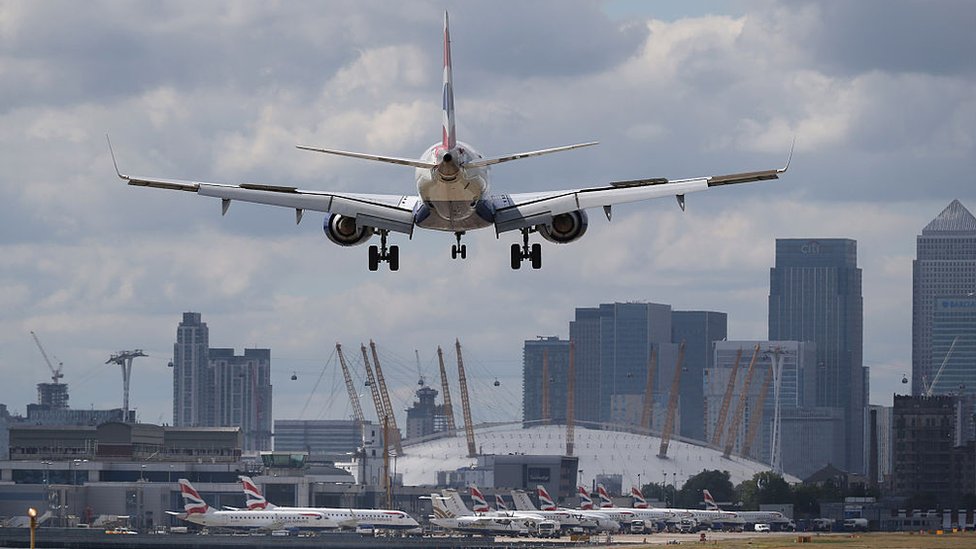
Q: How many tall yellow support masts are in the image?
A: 12